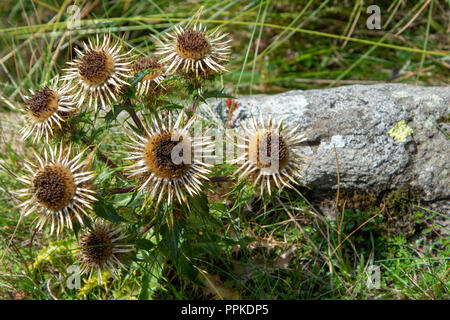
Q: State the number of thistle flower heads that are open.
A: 8